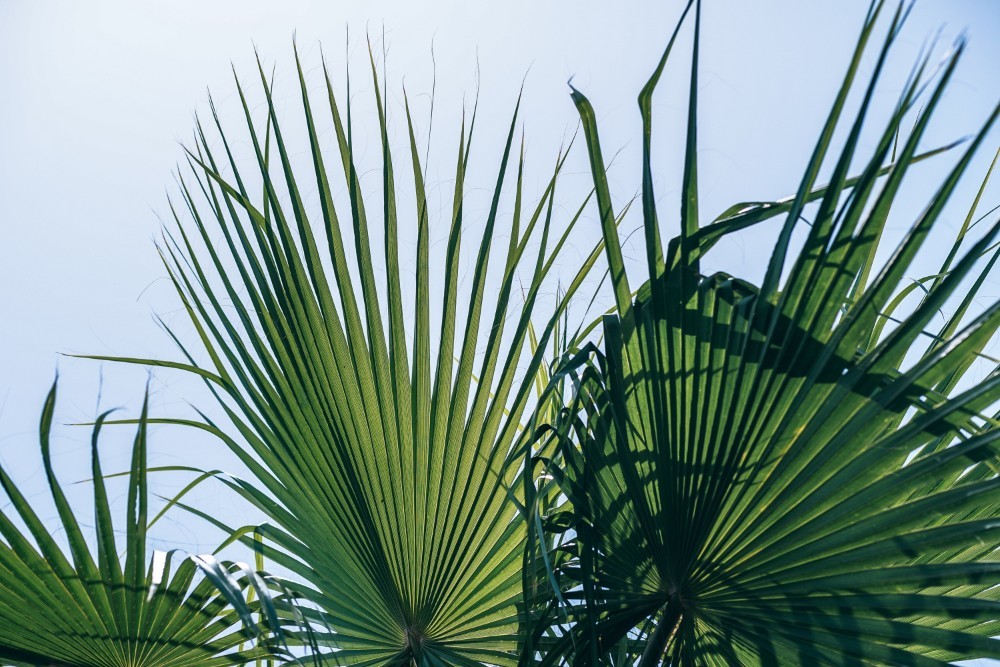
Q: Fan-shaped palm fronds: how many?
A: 3